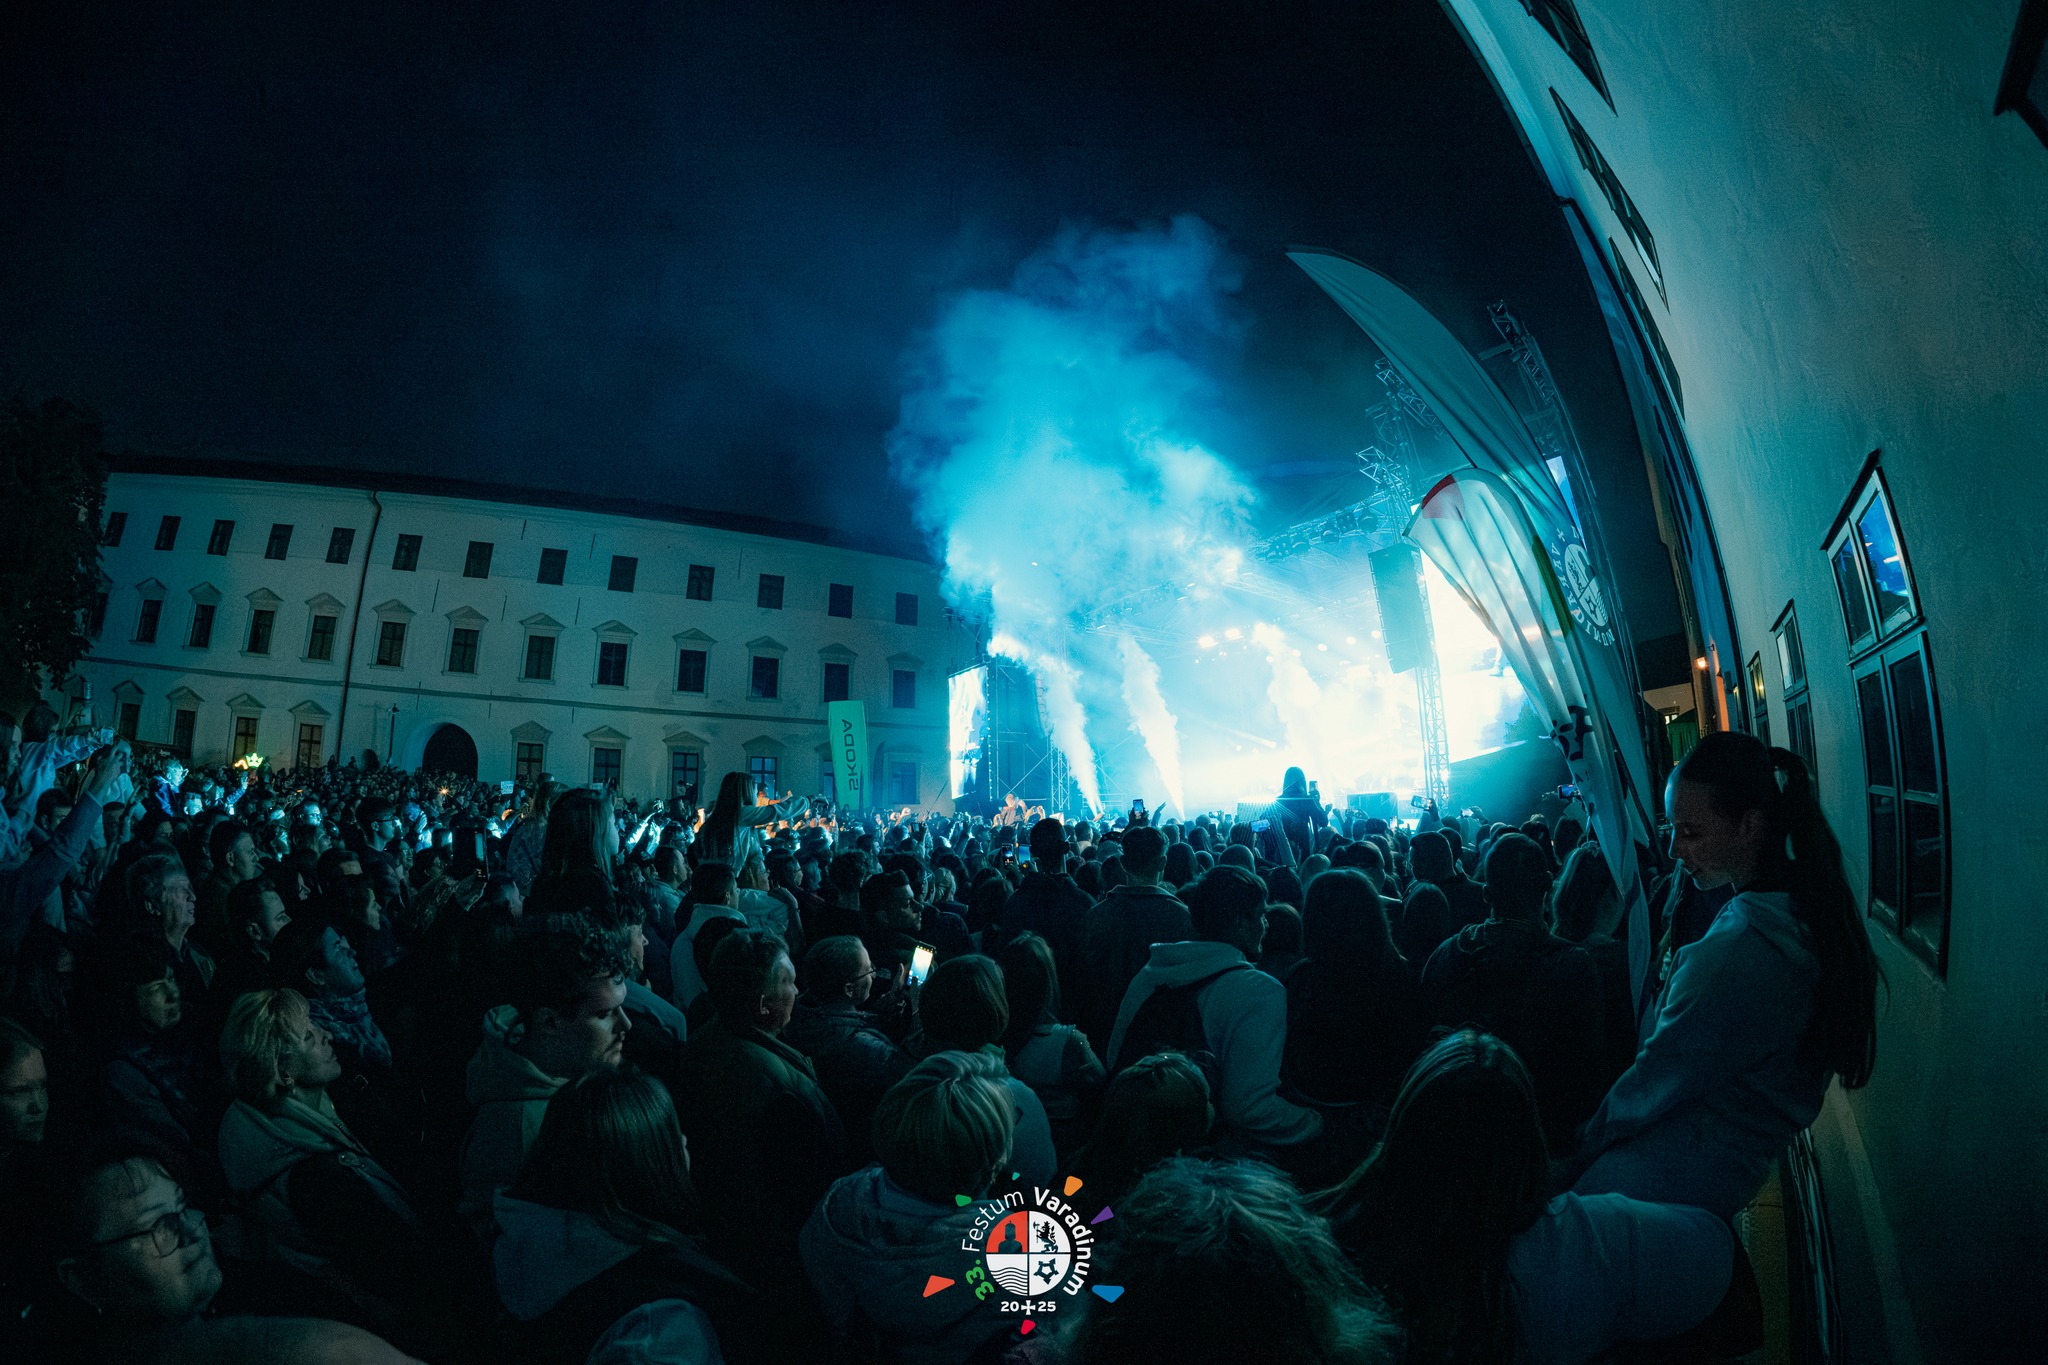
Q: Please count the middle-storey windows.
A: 13